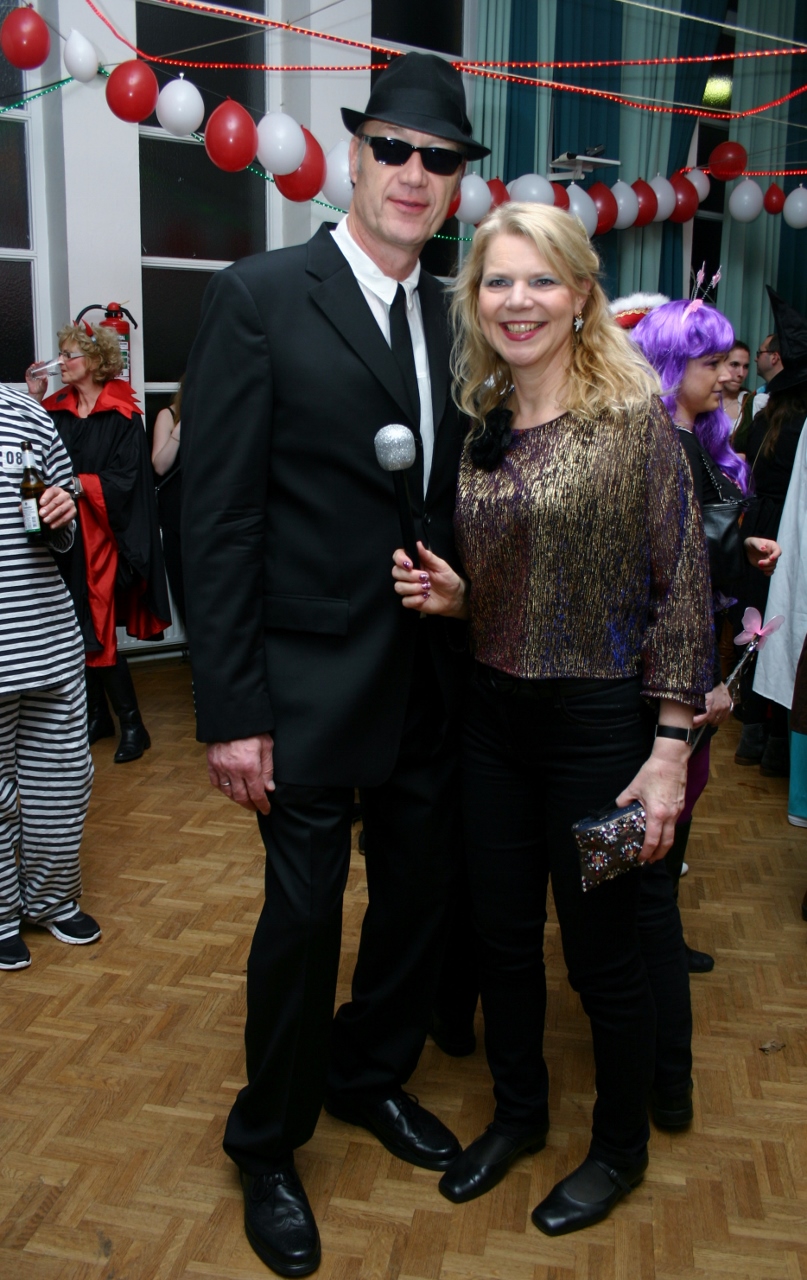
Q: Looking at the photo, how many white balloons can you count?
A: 13